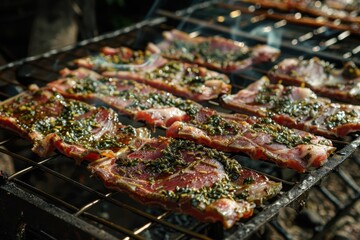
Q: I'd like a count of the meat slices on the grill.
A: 8